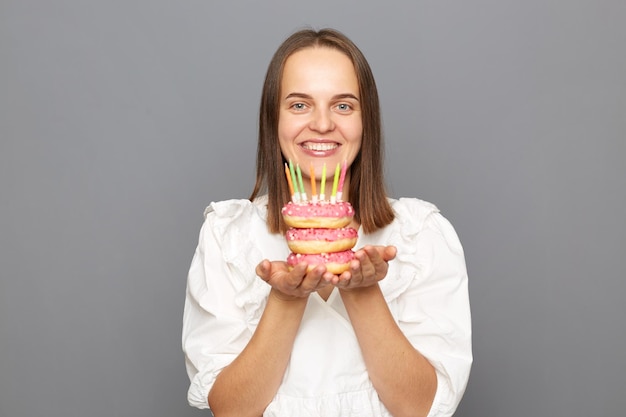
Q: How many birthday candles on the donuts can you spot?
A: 7